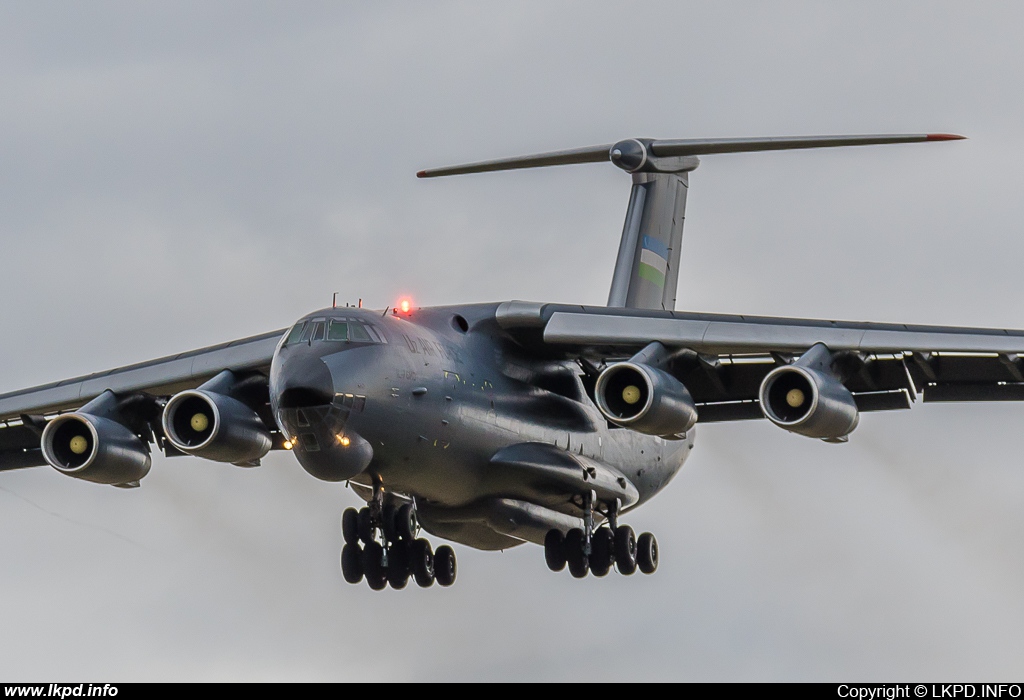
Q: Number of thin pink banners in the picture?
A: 0